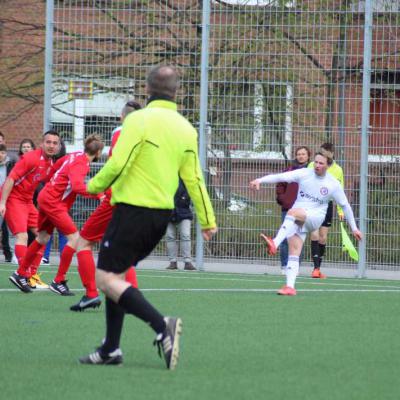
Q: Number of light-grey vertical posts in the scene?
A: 3